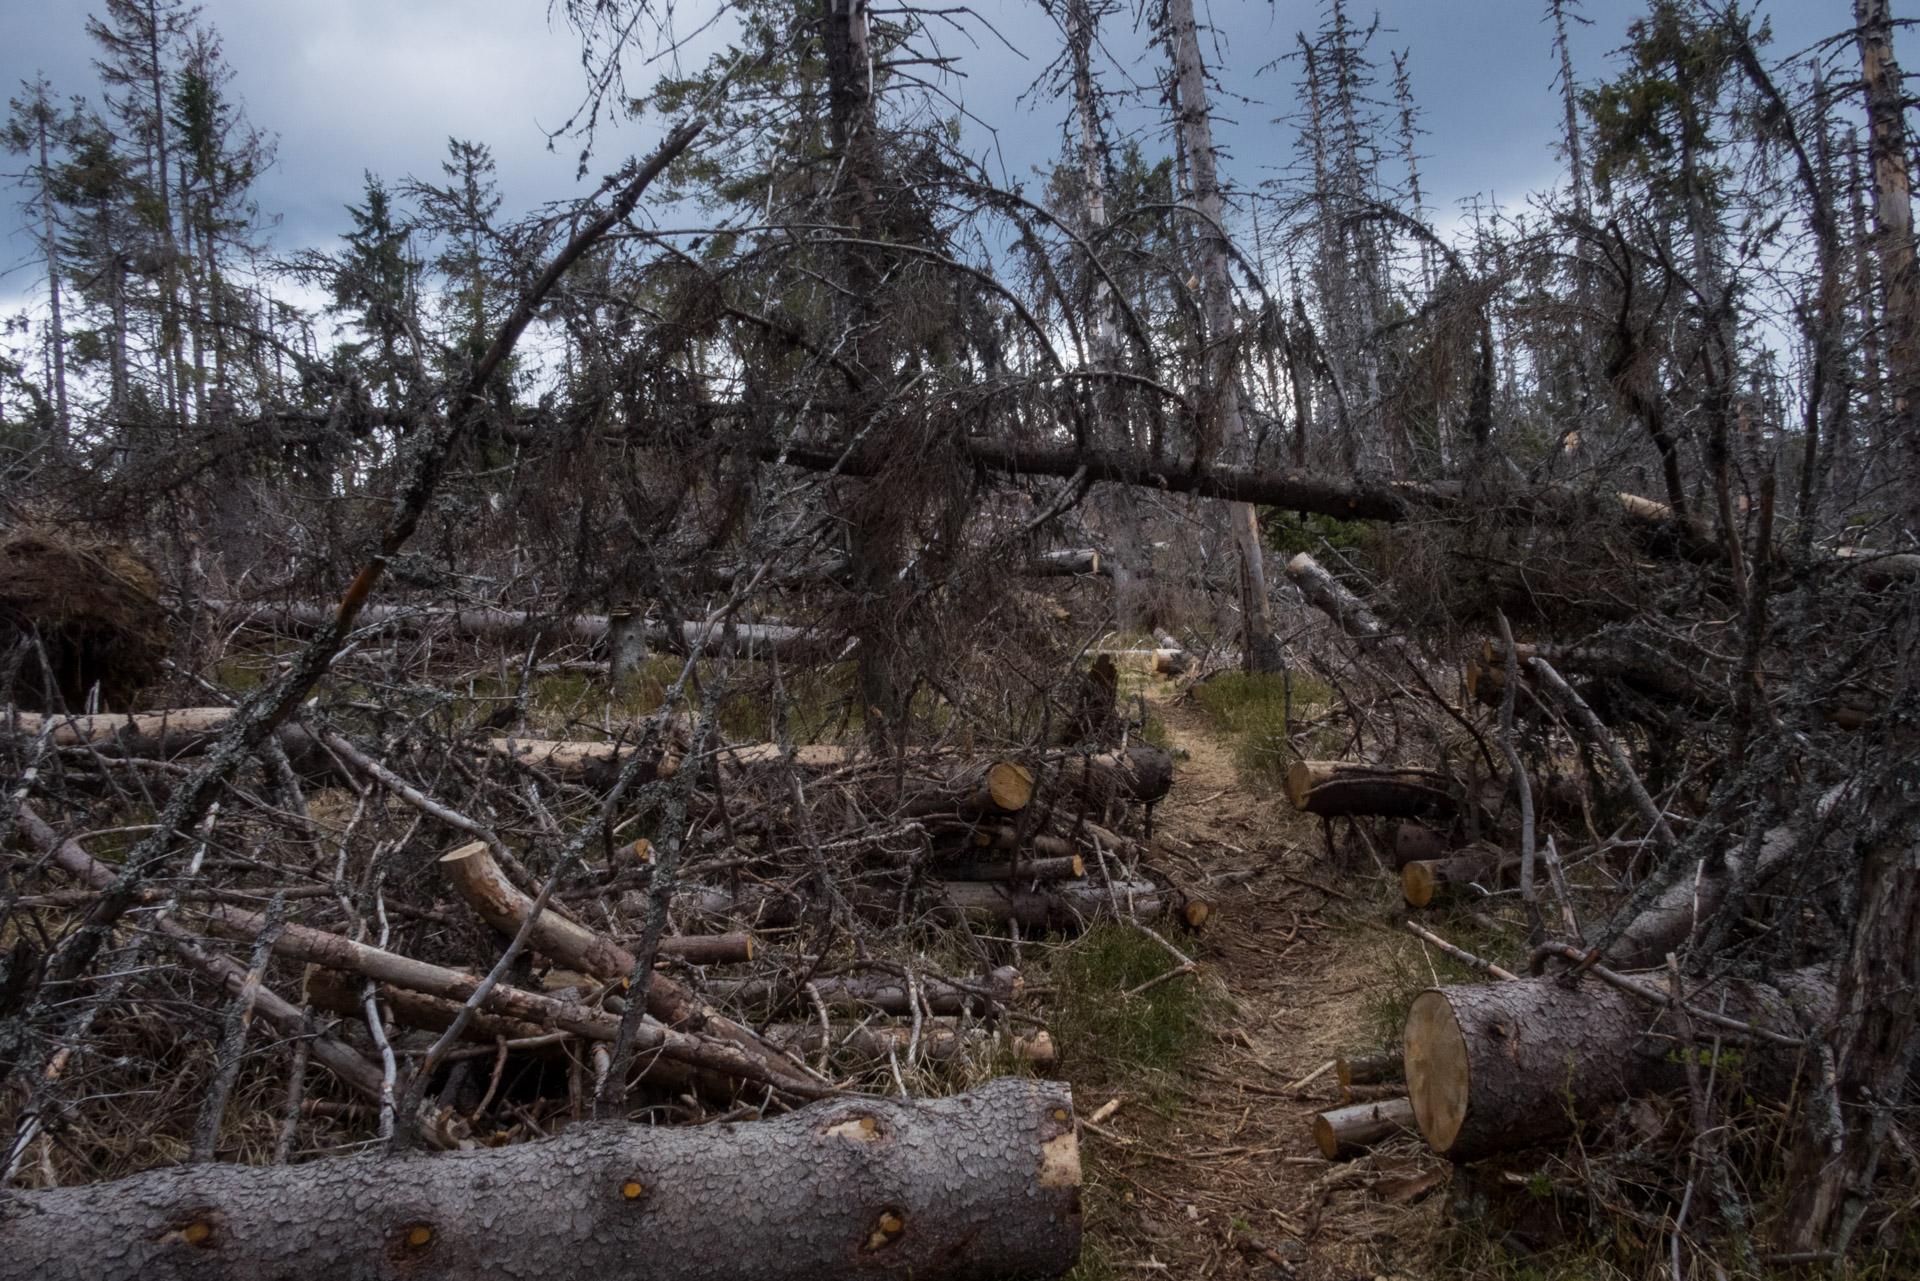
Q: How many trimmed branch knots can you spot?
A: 6